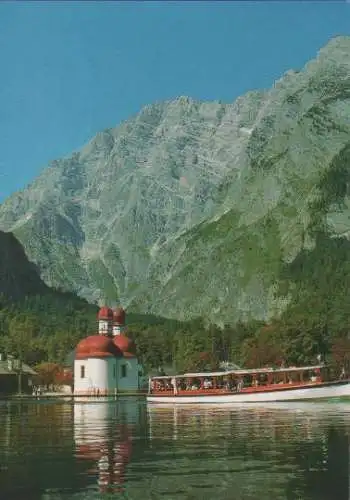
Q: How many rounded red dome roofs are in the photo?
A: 4